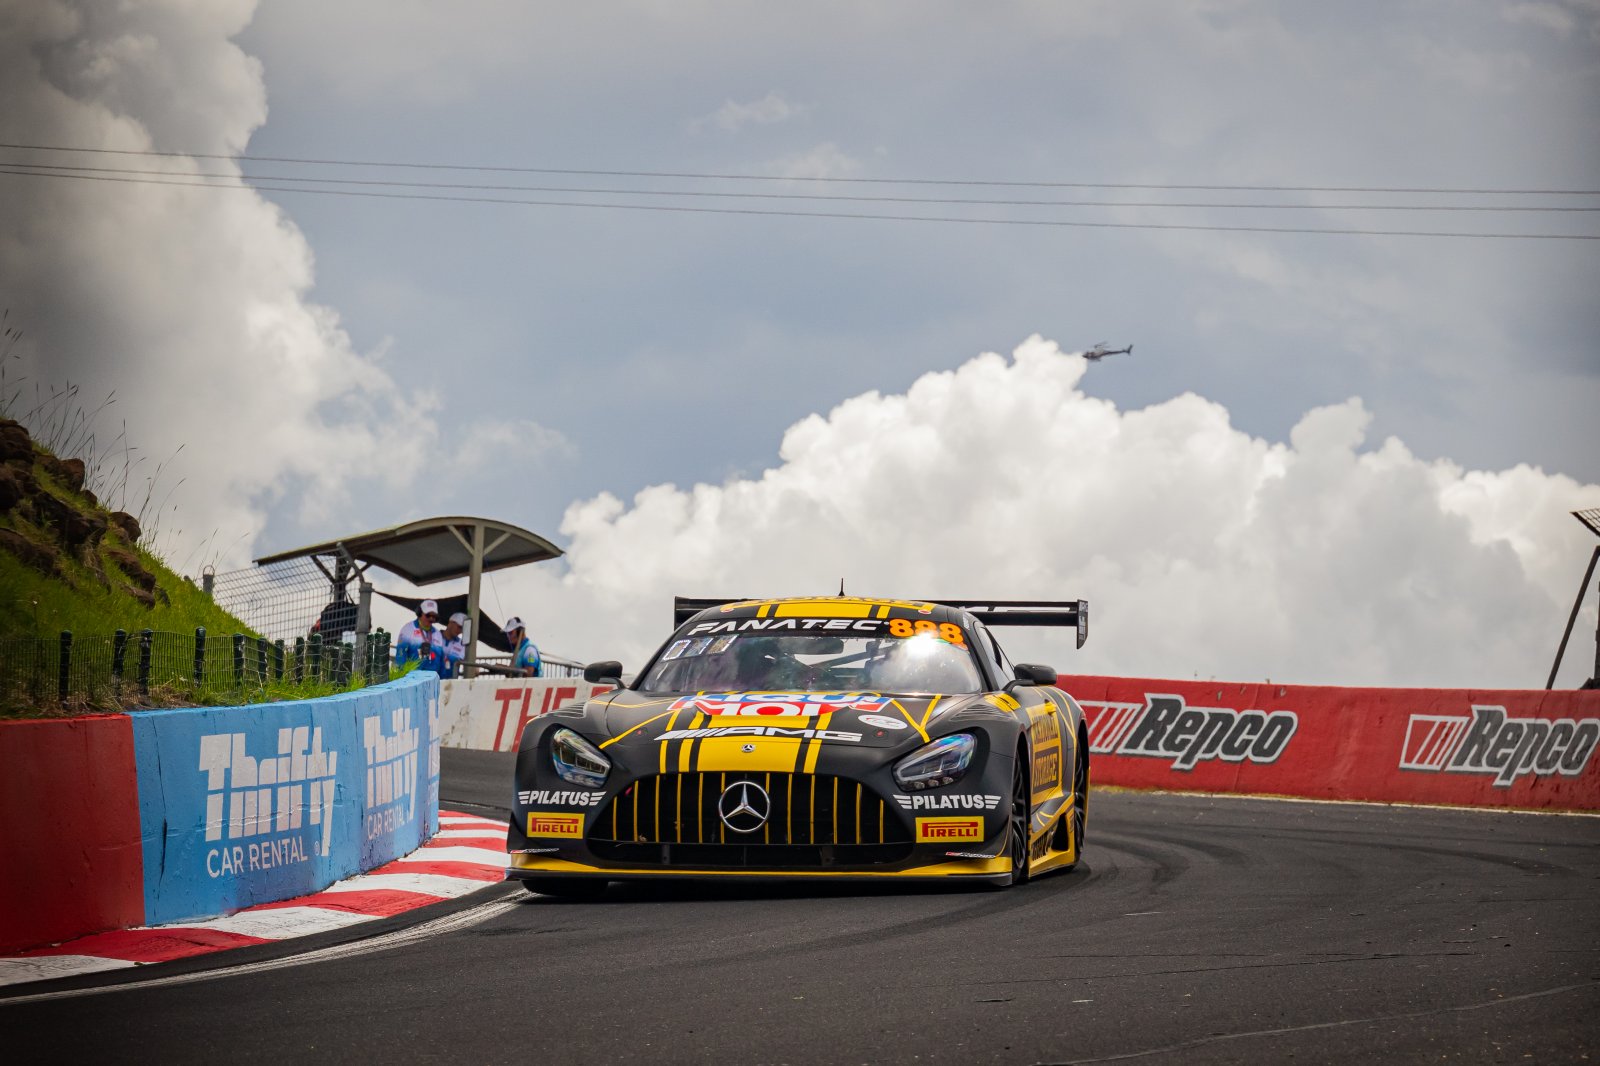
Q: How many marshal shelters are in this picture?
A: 1